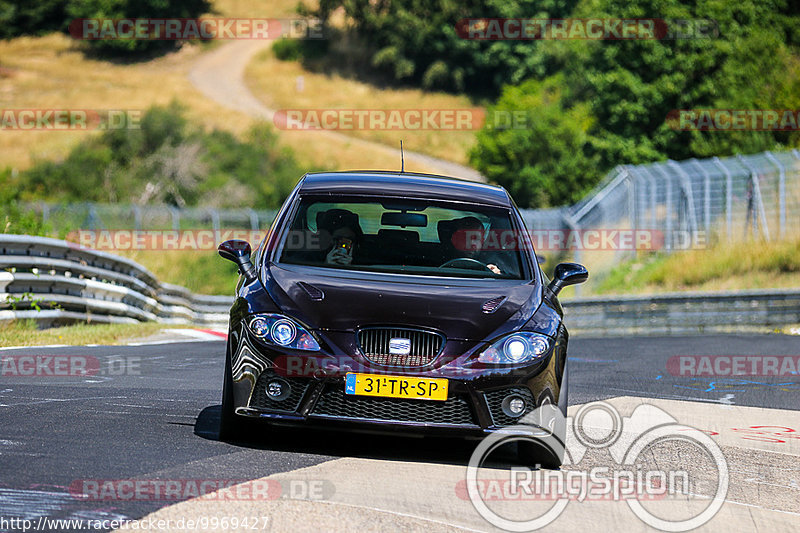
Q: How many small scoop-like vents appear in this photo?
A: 2